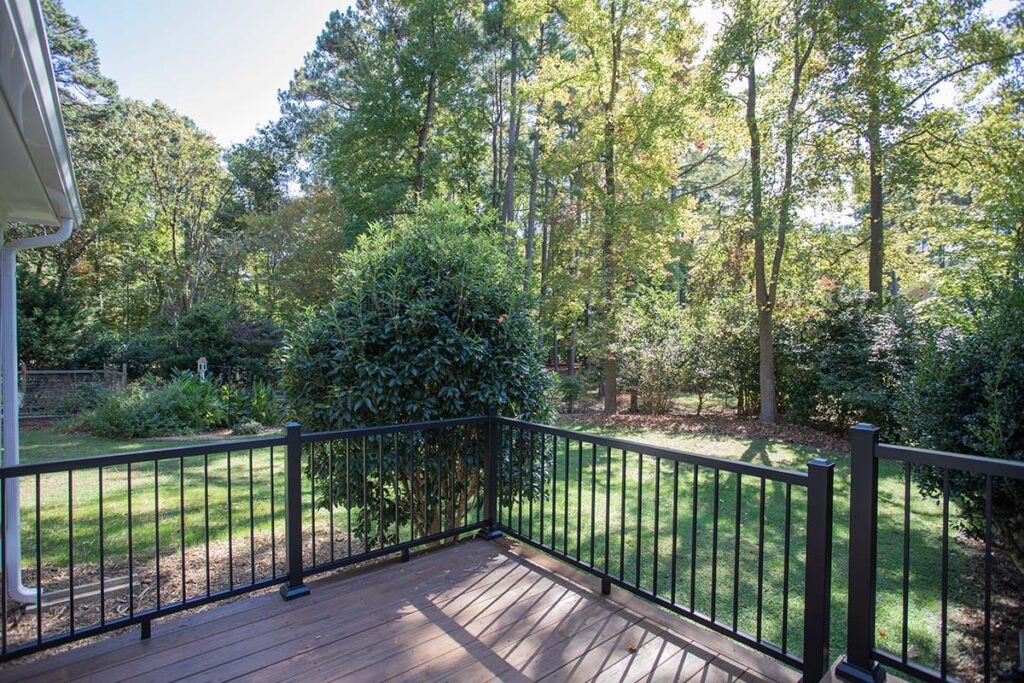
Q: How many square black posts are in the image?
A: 4